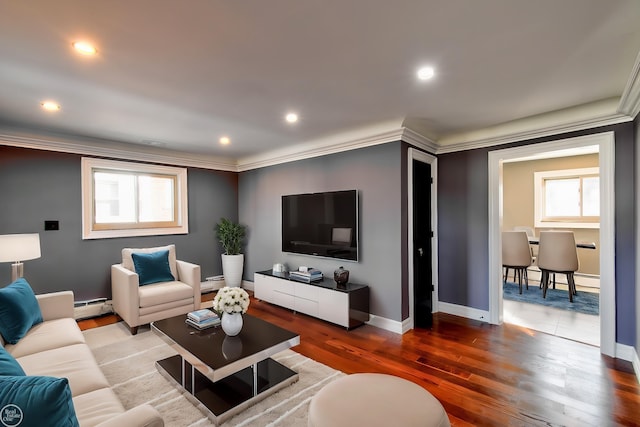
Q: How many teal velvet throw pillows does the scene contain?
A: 4